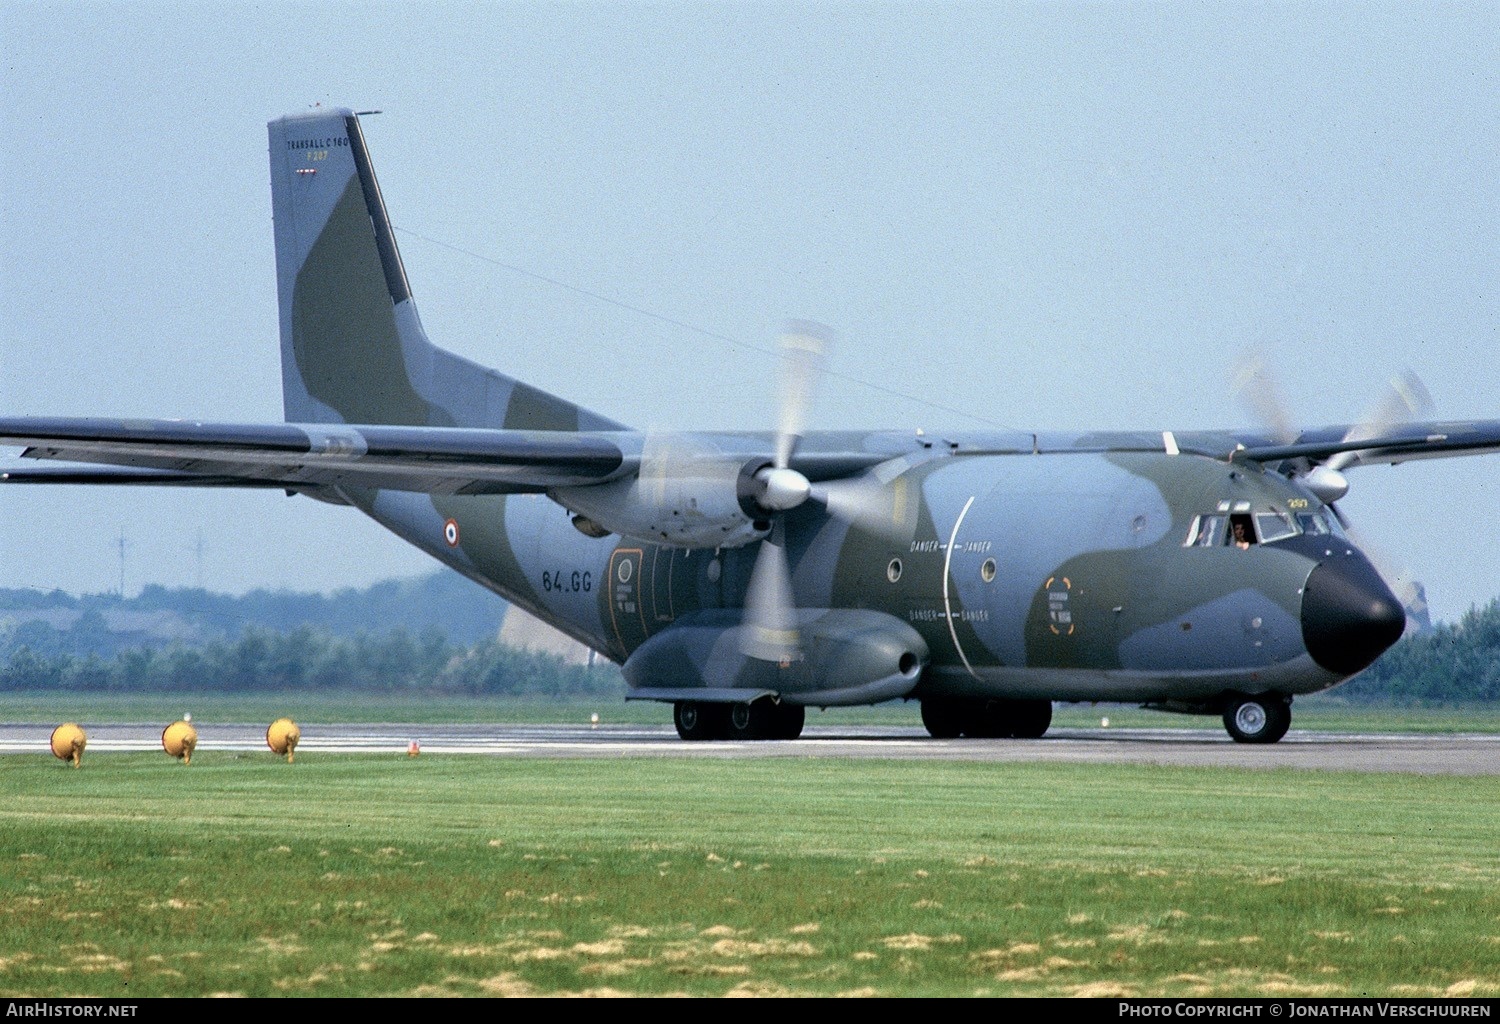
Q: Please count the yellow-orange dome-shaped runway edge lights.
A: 3